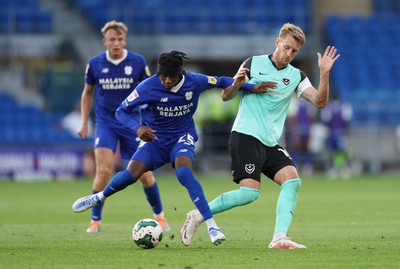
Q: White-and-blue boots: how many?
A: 2